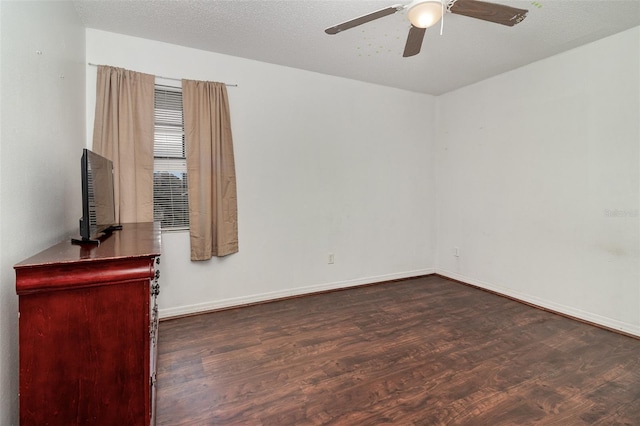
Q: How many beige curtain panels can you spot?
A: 2